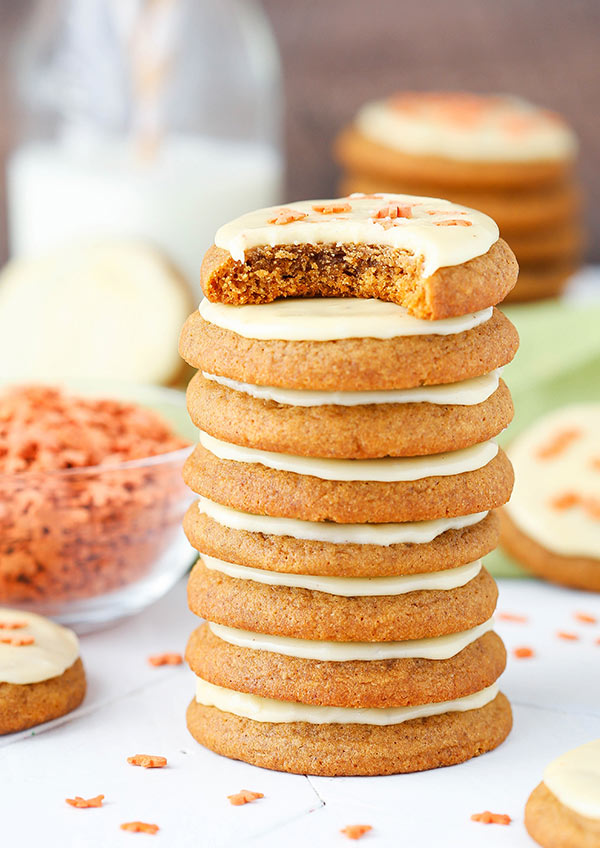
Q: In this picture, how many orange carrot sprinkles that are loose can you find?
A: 12